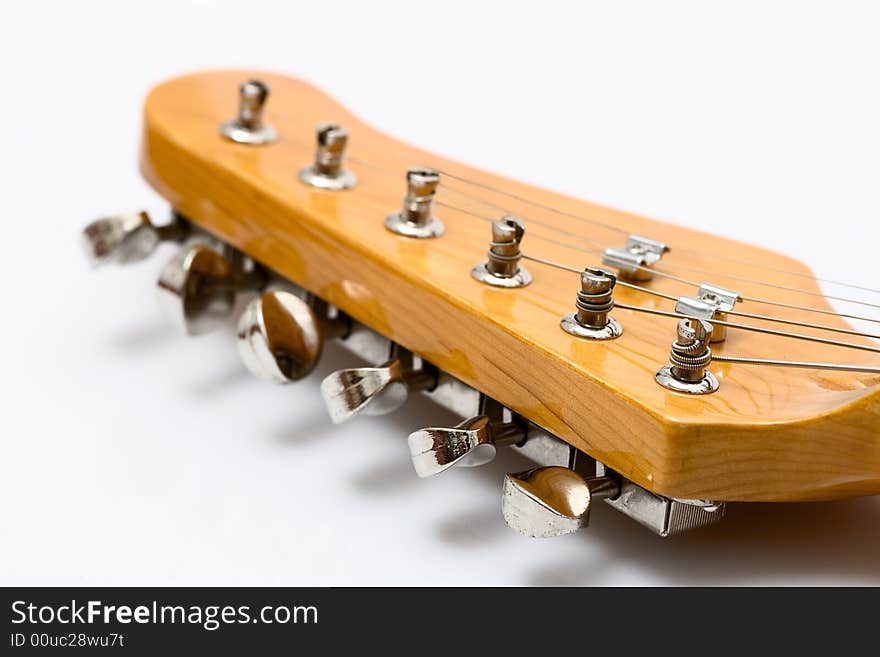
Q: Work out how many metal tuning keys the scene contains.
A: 6